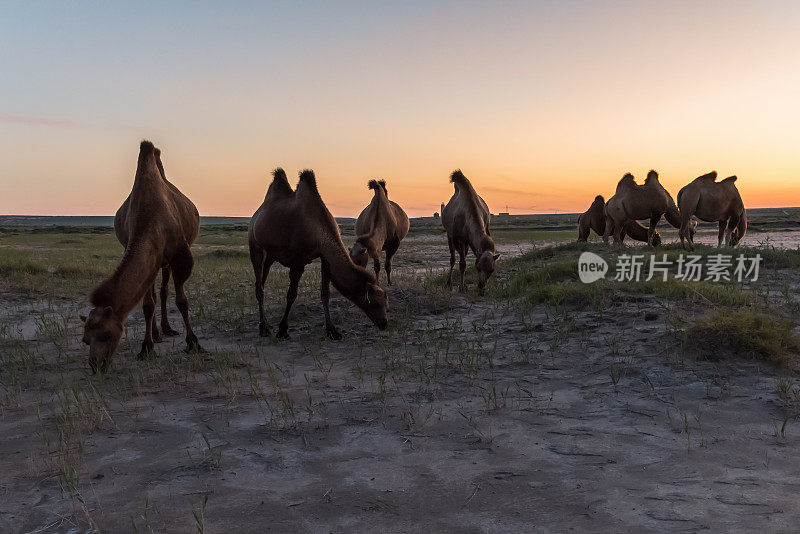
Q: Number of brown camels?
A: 7